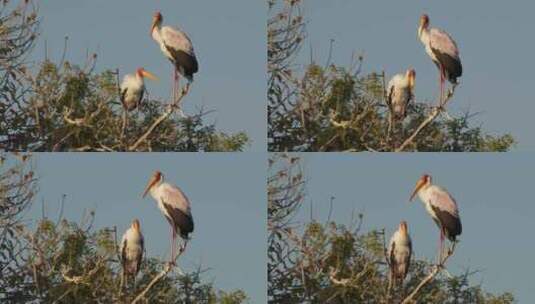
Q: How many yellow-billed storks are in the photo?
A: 8